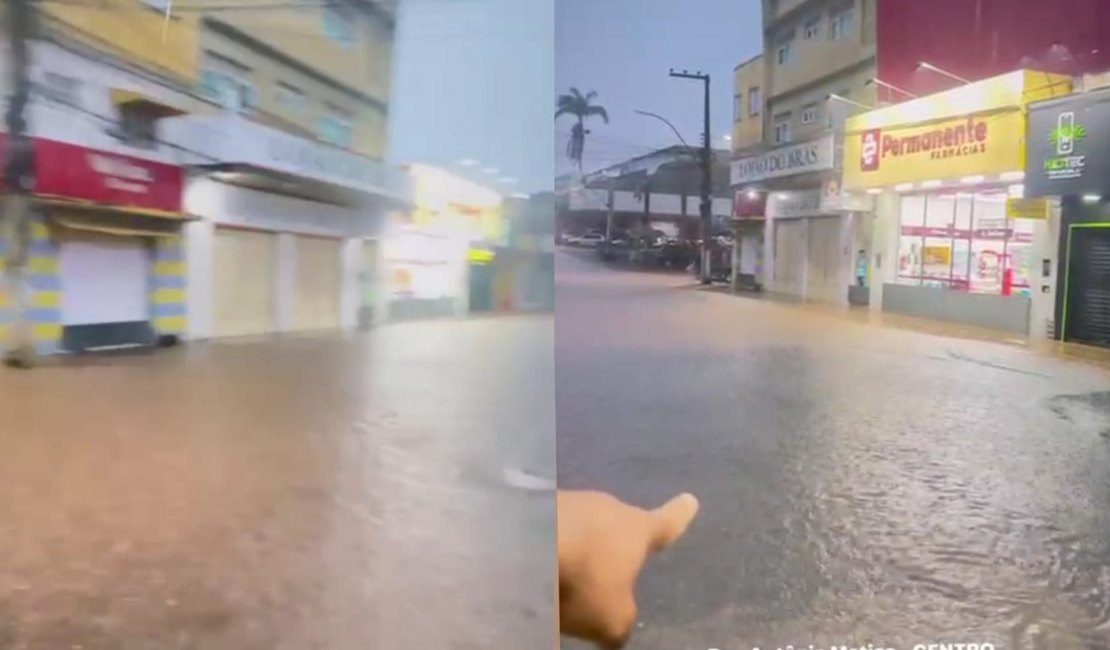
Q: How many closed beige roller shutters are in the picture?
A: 4